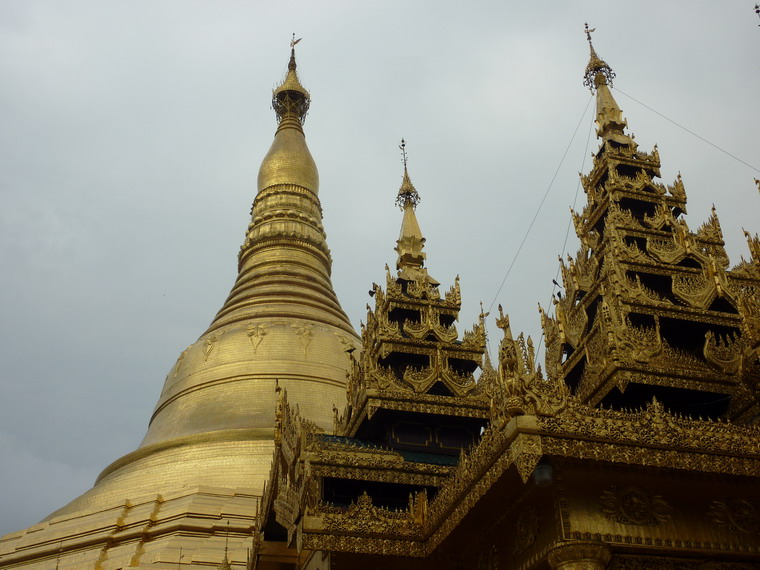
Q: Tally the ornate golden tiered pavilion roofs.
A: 2